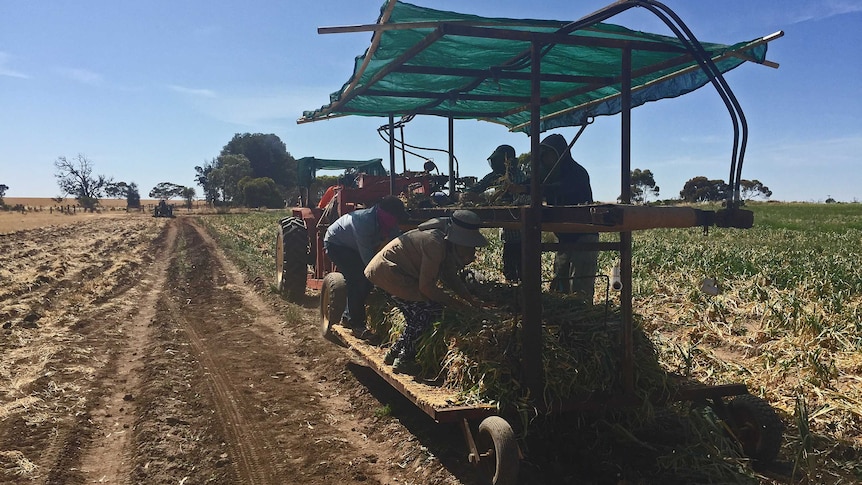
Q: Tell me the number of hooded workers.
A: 2